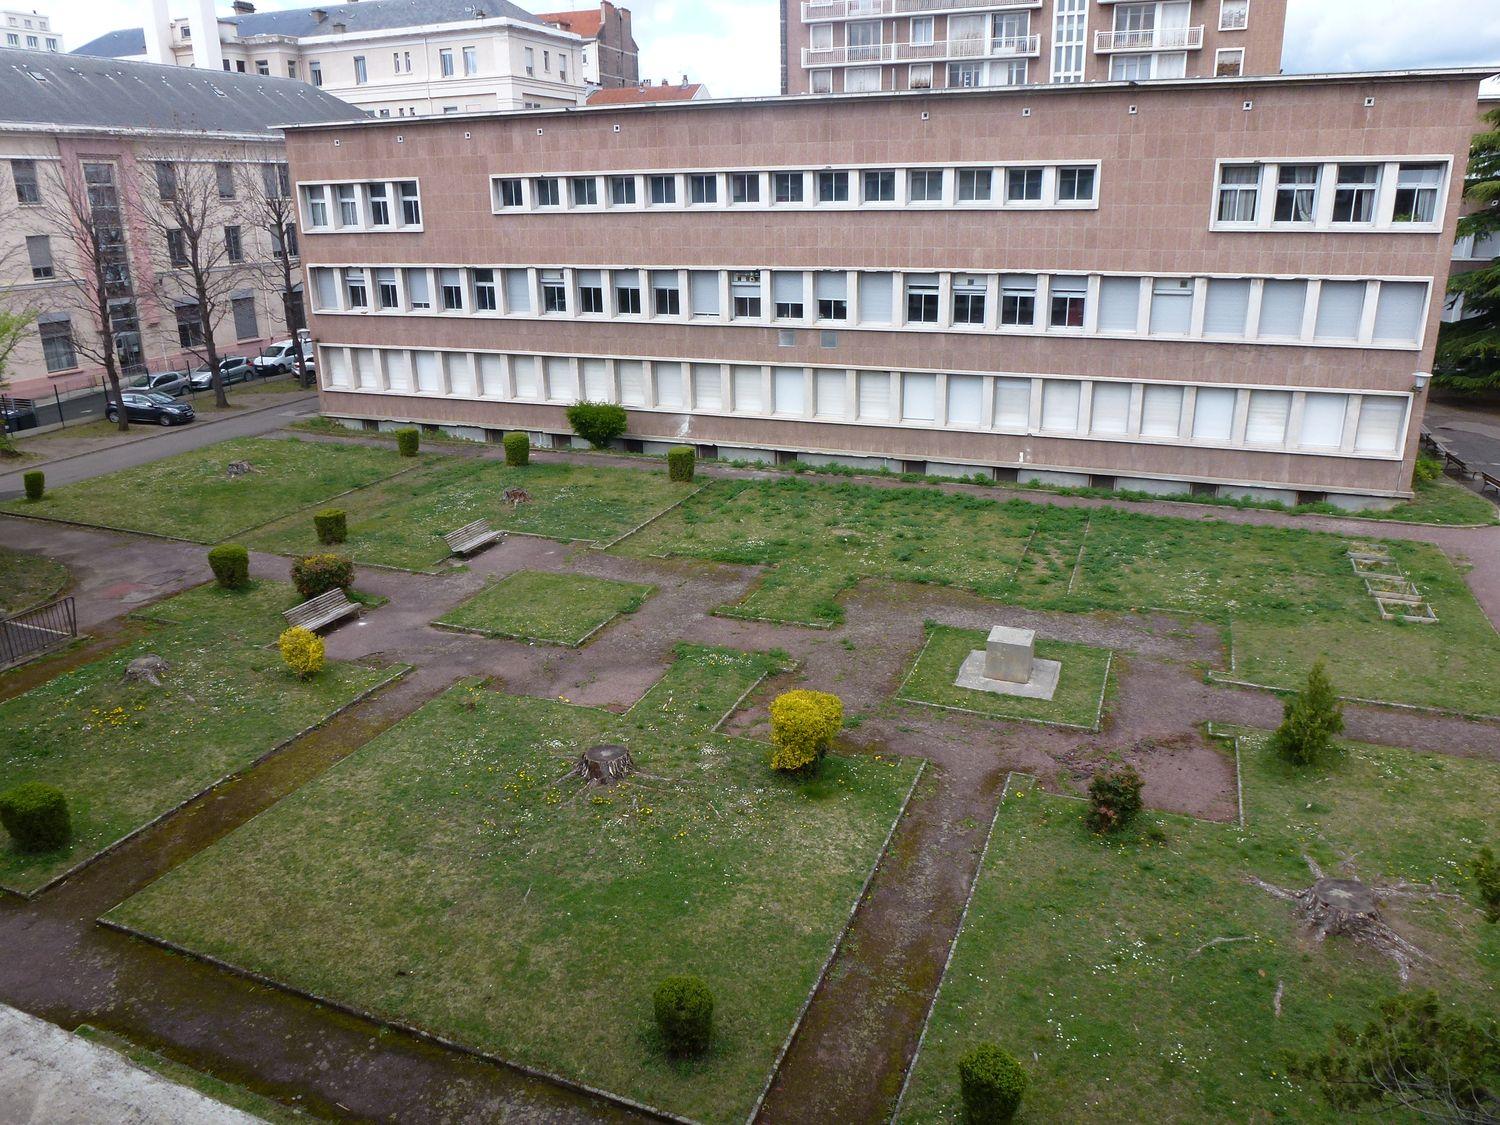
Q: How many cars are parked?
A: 5